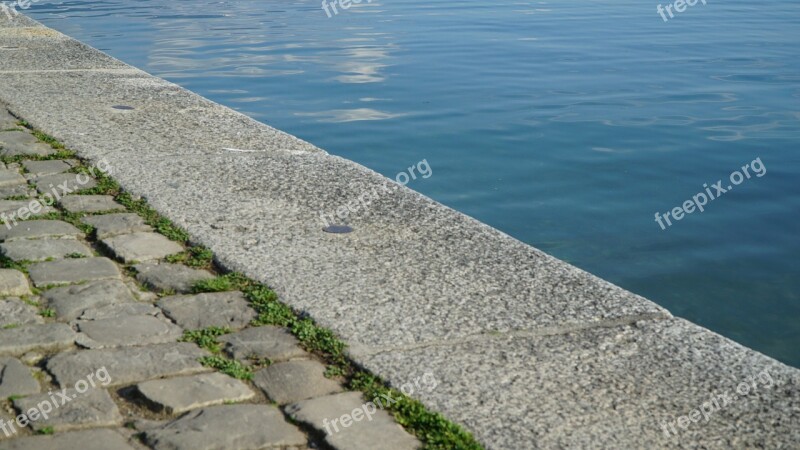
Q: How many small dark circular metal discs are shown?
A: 2